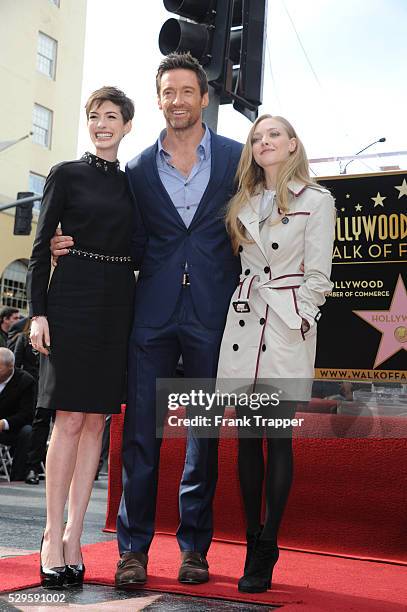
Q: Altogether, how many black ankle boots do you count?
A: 2